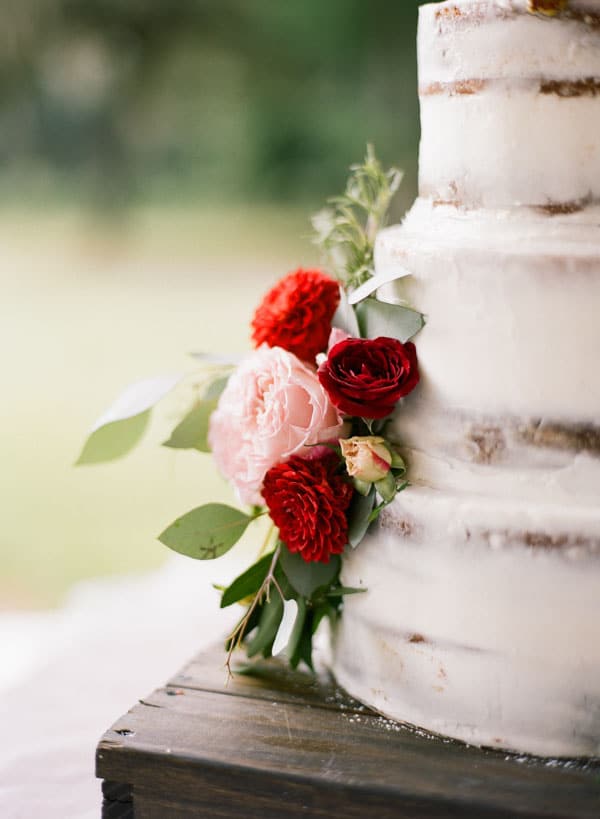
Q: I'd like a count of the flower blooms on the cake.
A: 5